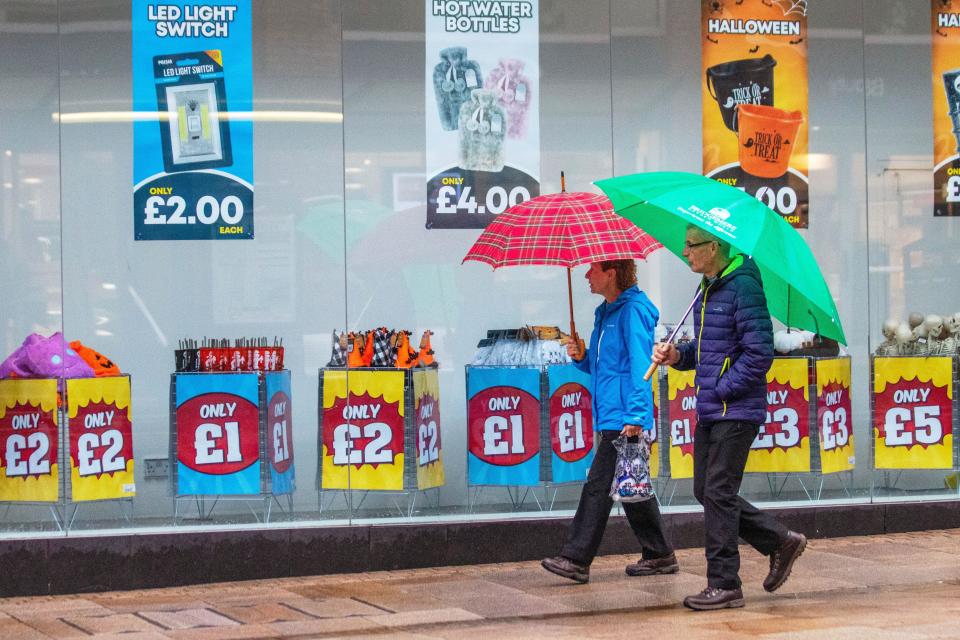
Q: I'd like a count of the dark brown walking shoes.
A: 4